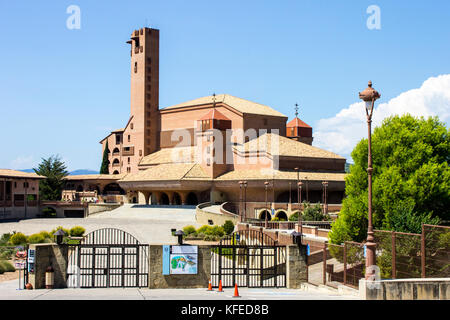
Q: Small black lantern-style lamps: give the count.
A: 3